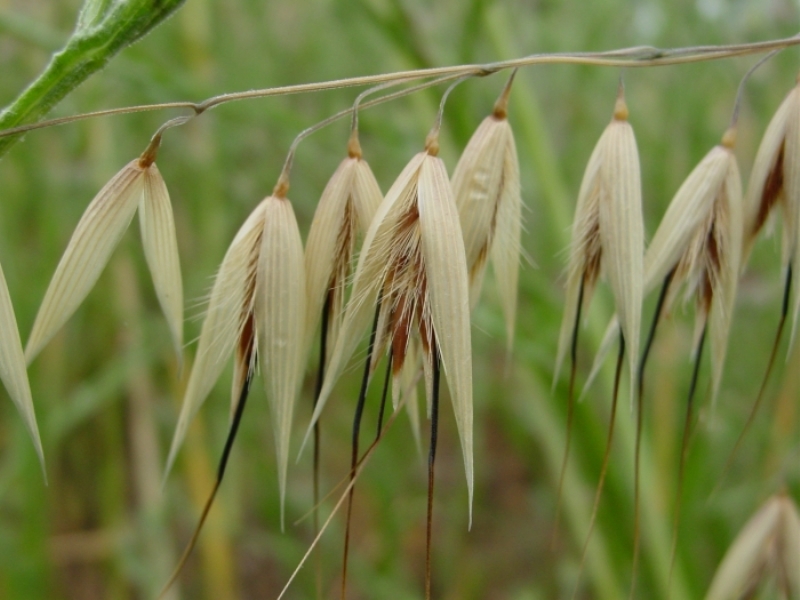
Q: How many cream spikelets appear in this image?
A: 10